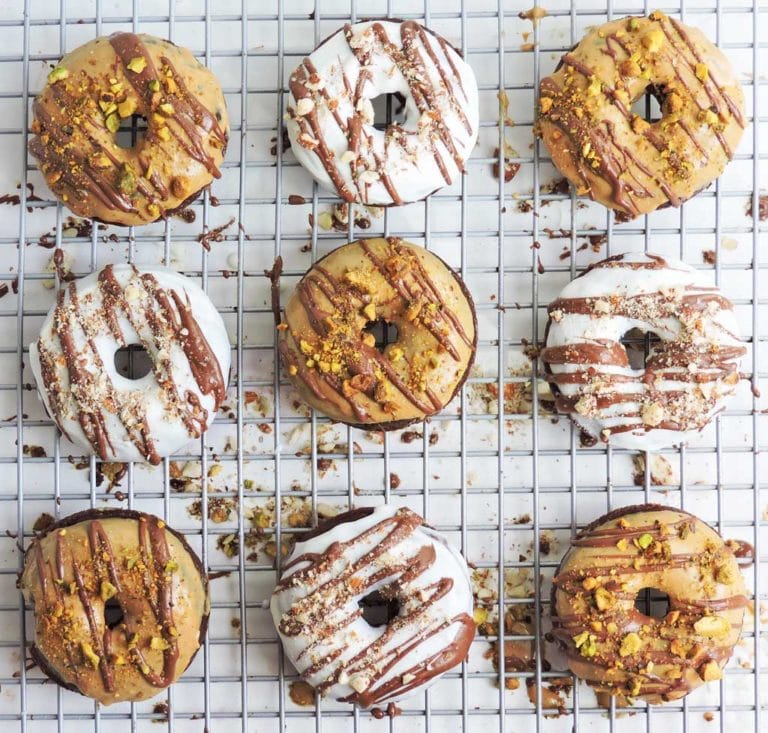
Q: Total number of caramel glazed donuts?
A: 5